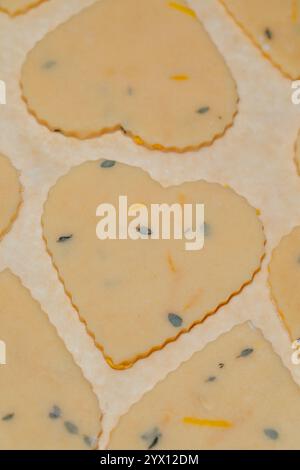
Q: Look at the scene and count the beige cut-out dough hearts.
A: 9